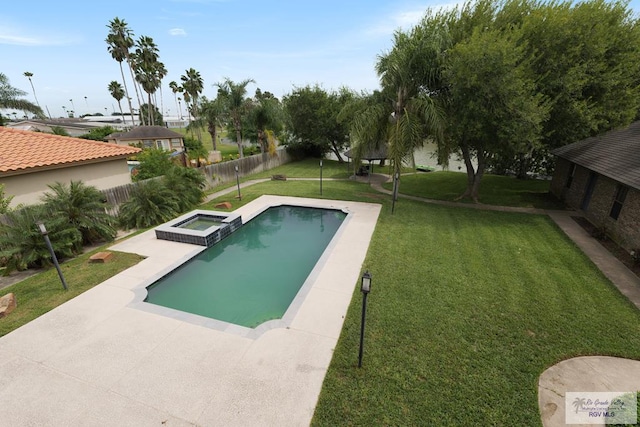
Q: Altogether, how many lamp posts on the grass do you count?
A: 5